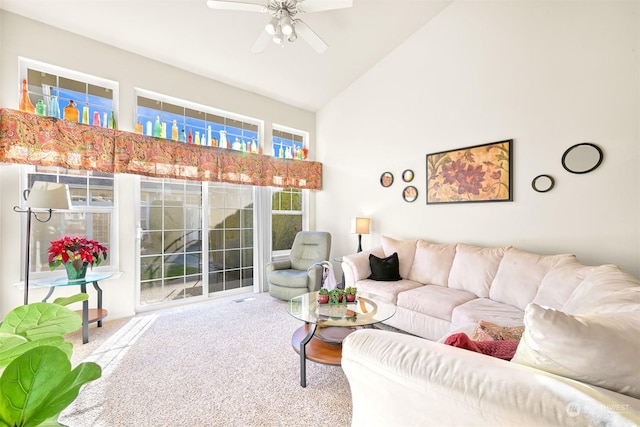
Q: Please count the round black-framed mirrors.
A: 5